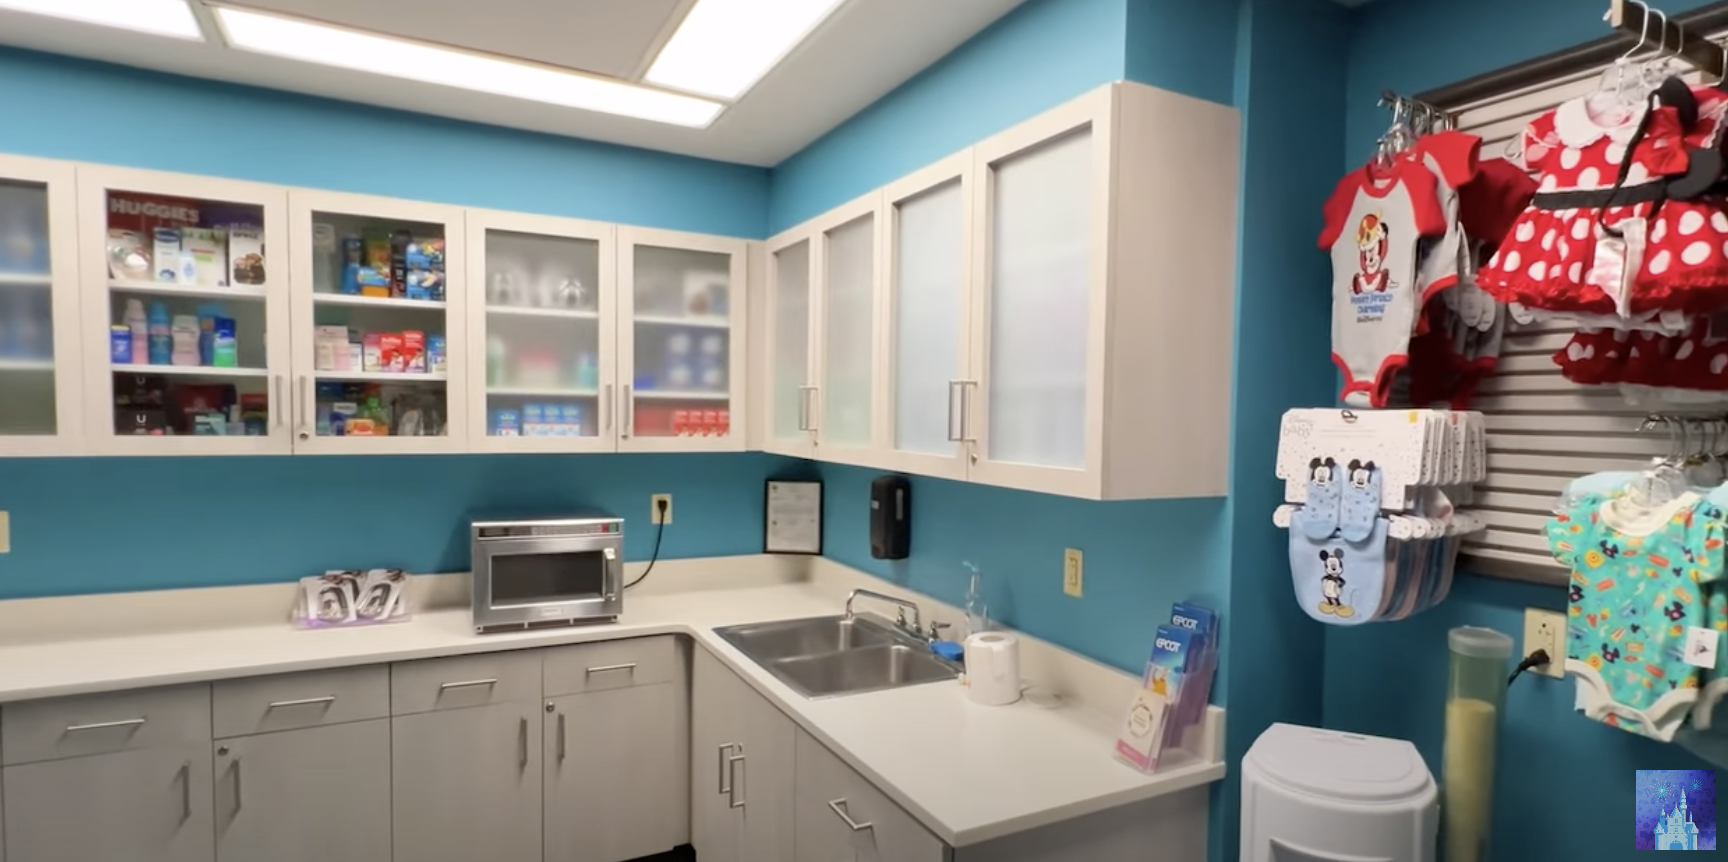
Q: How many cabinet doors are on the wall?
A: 9